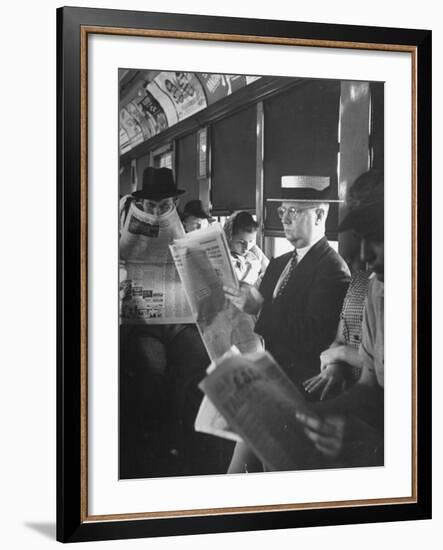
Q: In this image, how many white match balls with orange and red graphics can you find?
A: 0